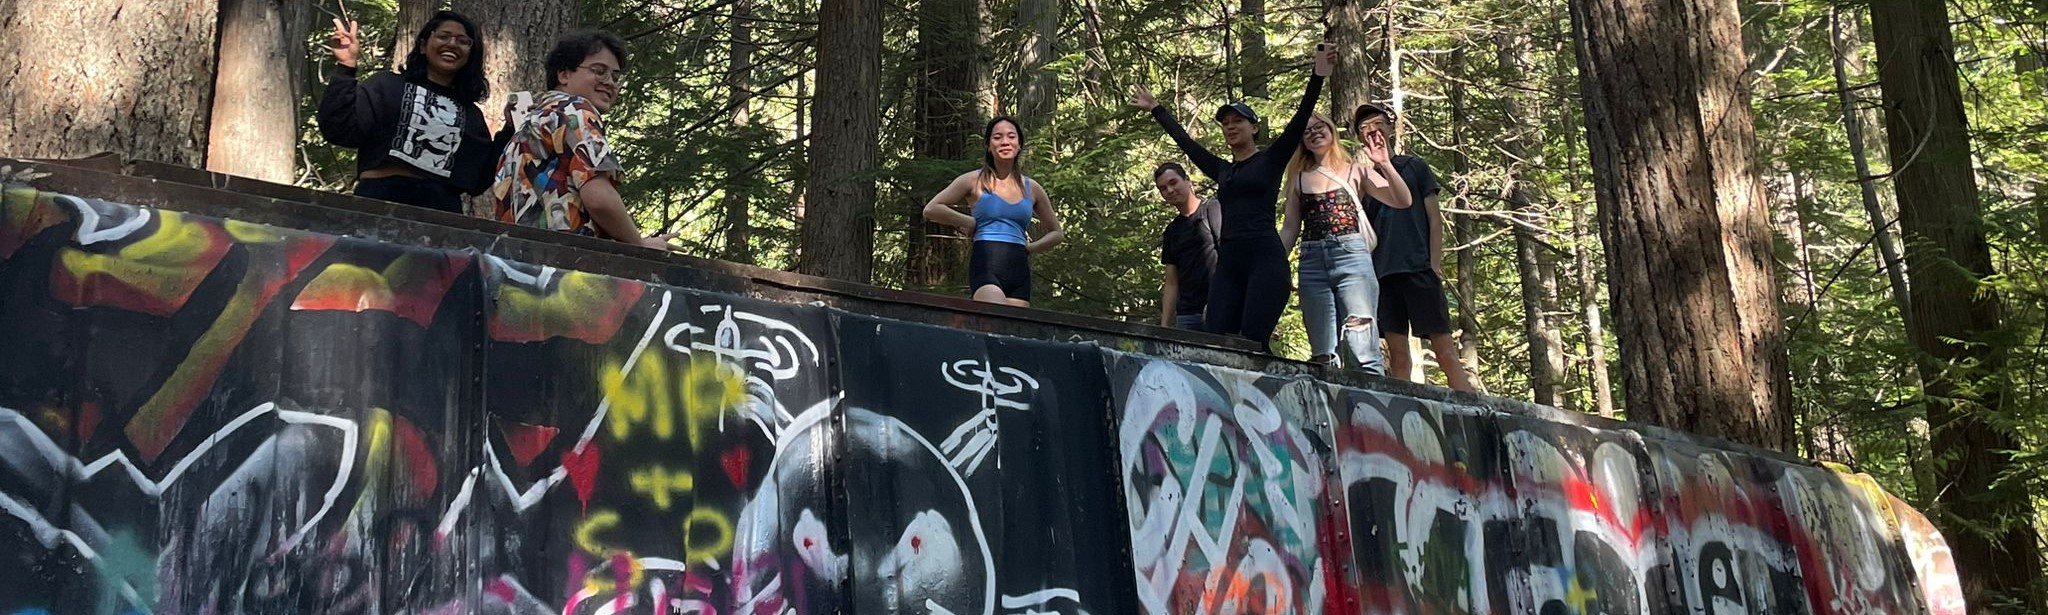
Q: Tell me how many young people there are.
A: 7